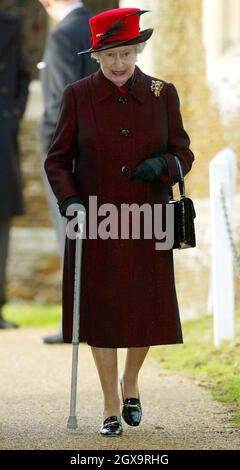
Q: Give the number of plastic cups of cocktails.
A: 0